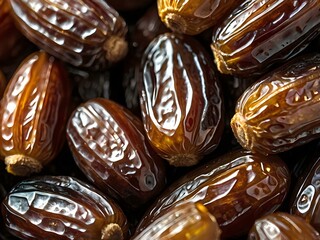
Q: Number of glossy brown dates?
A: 12